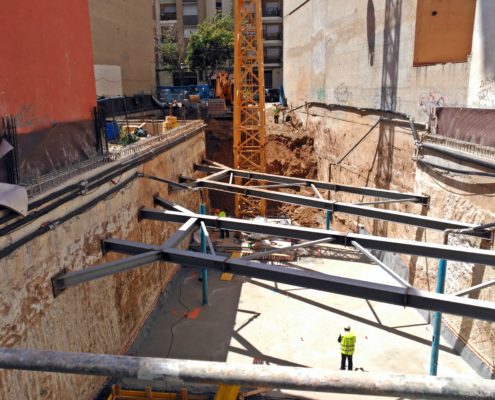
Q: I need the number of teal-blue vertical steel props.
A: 3